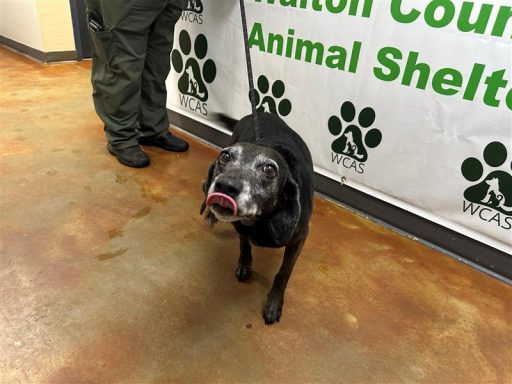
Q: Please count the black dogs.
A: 1